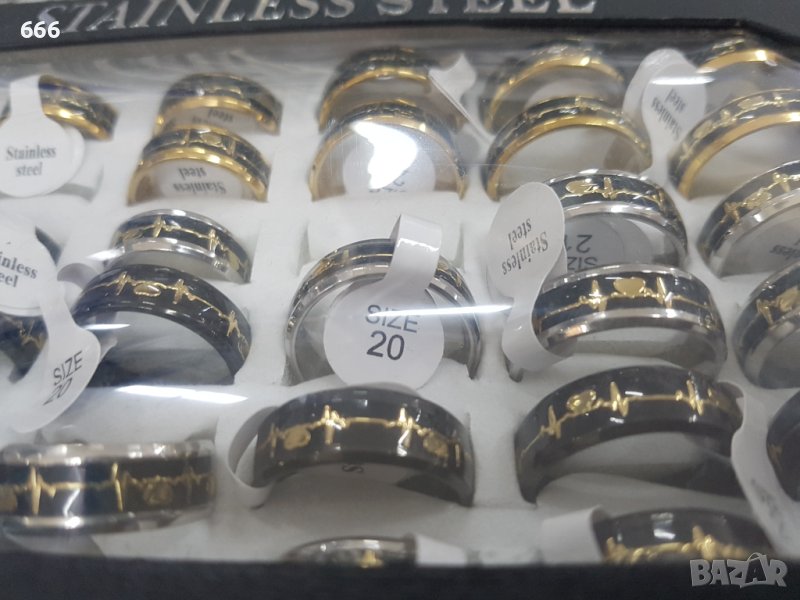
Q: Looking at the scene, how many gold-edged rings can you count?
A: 9